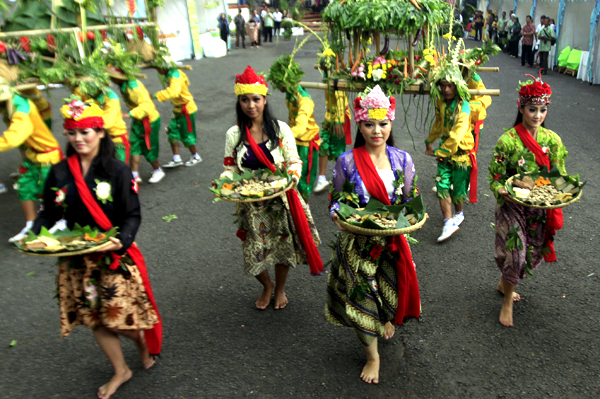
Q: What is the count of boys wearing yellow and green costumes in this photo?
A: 9